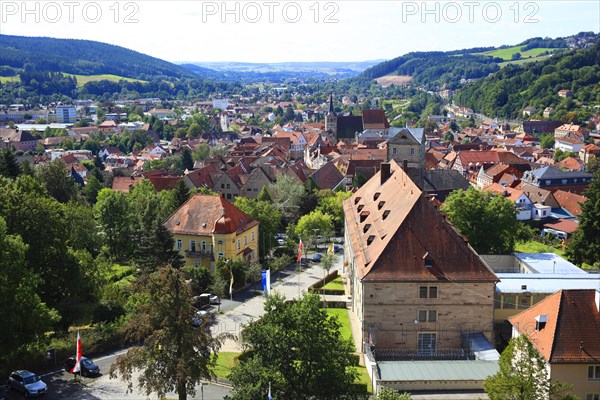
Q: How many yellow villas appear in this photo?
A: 1